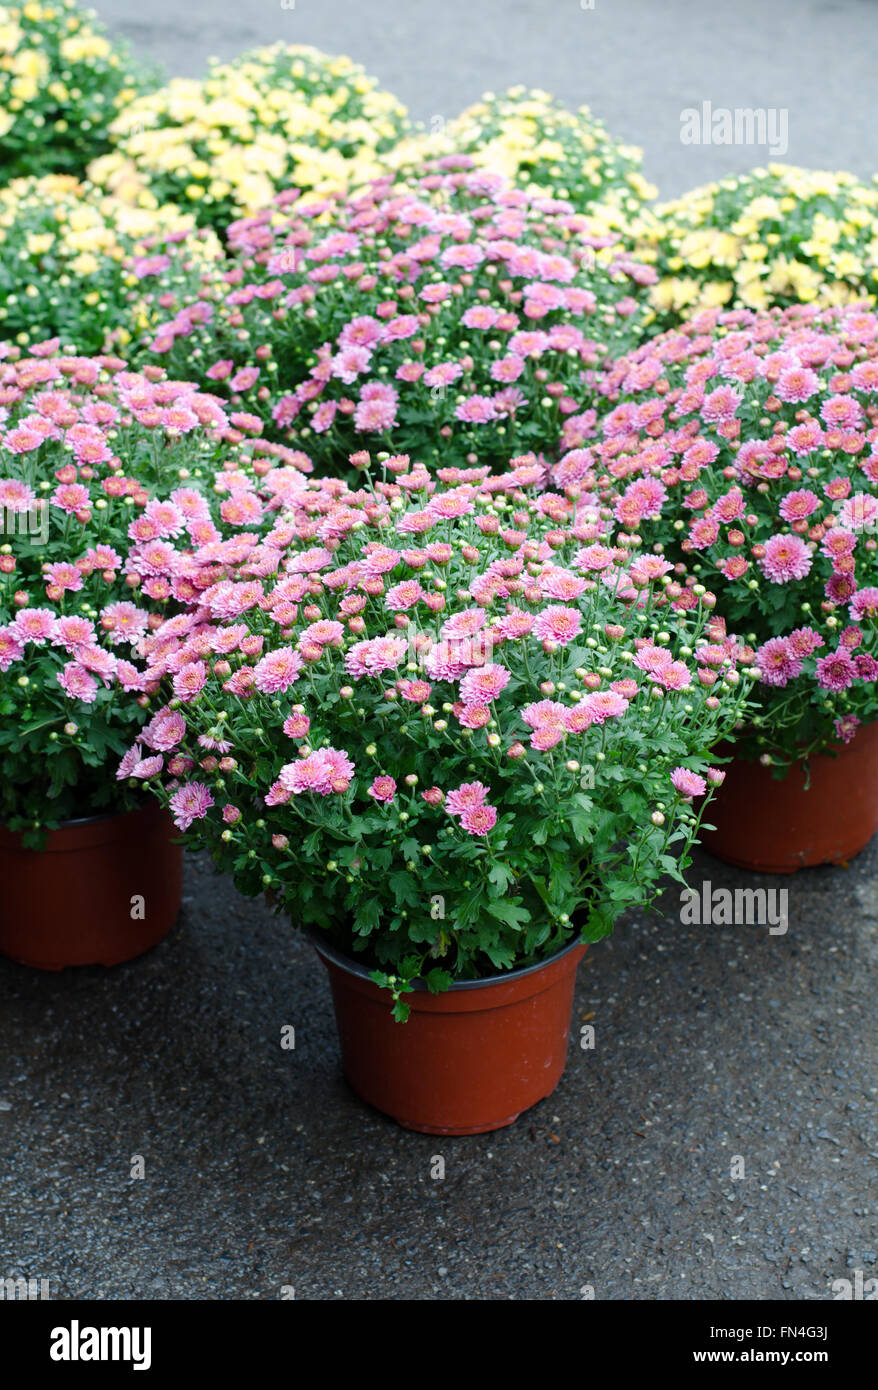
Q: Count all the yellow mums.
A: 5